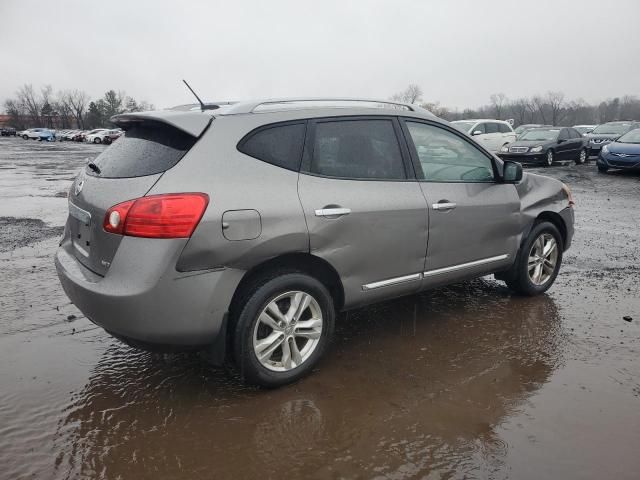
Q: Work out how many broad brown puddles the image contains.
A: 1